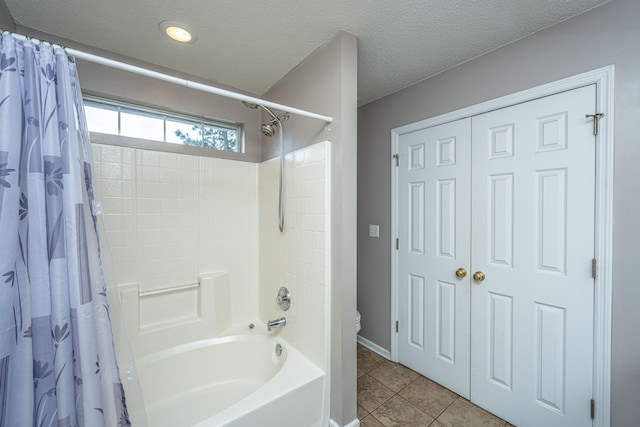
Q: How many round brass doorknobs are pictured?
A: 2